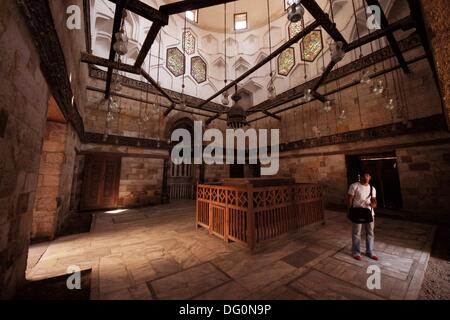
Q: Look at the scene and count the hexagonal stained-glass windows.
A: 6